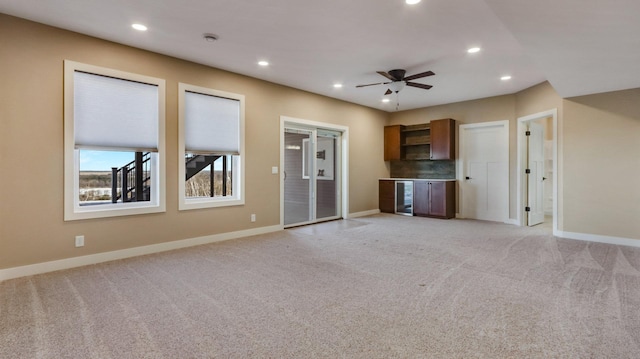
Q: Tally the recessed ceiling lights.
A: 7